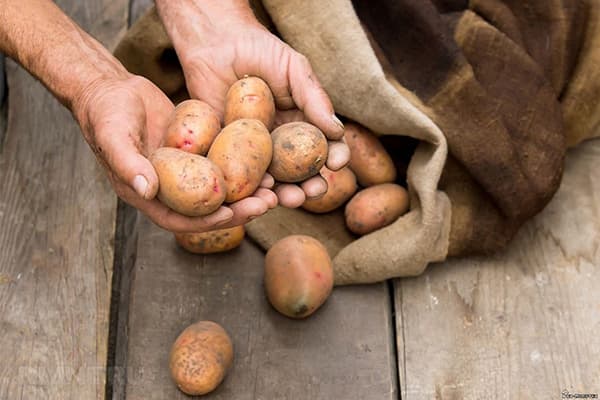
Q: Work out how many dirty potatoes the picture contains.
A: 11